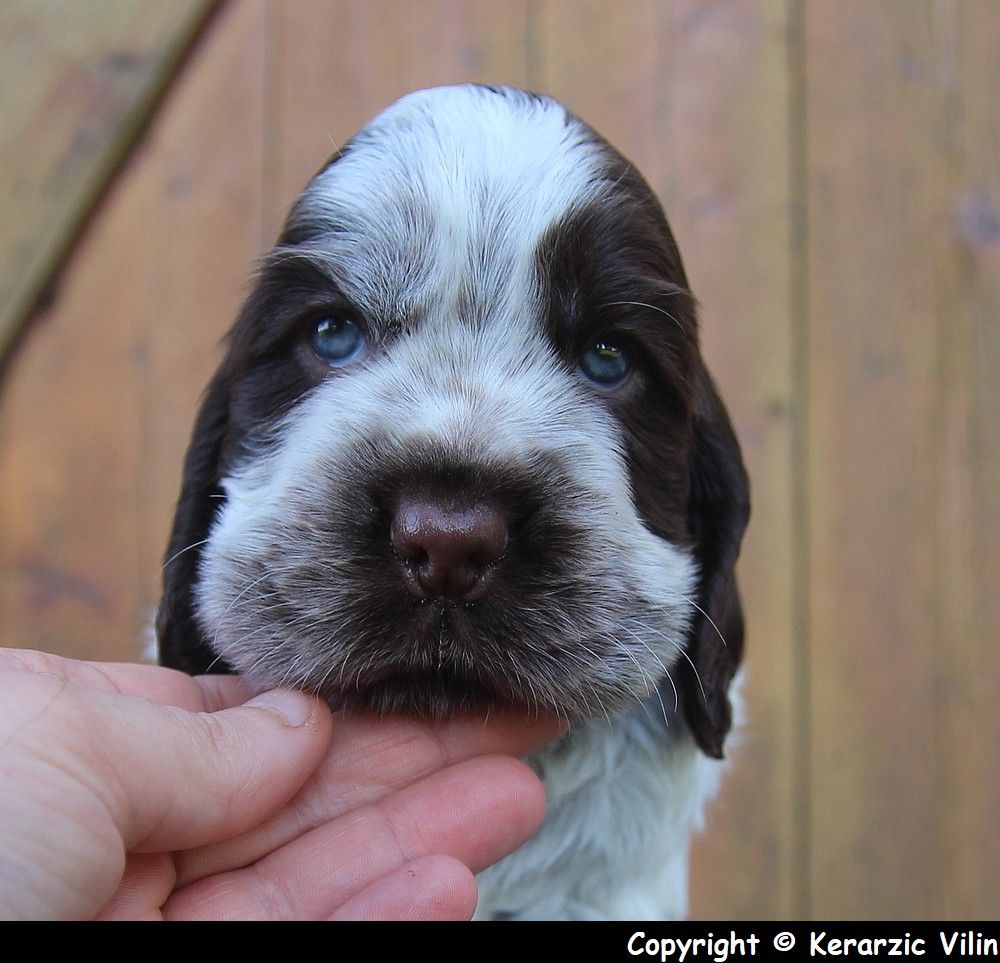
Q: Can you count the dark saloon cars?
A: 0